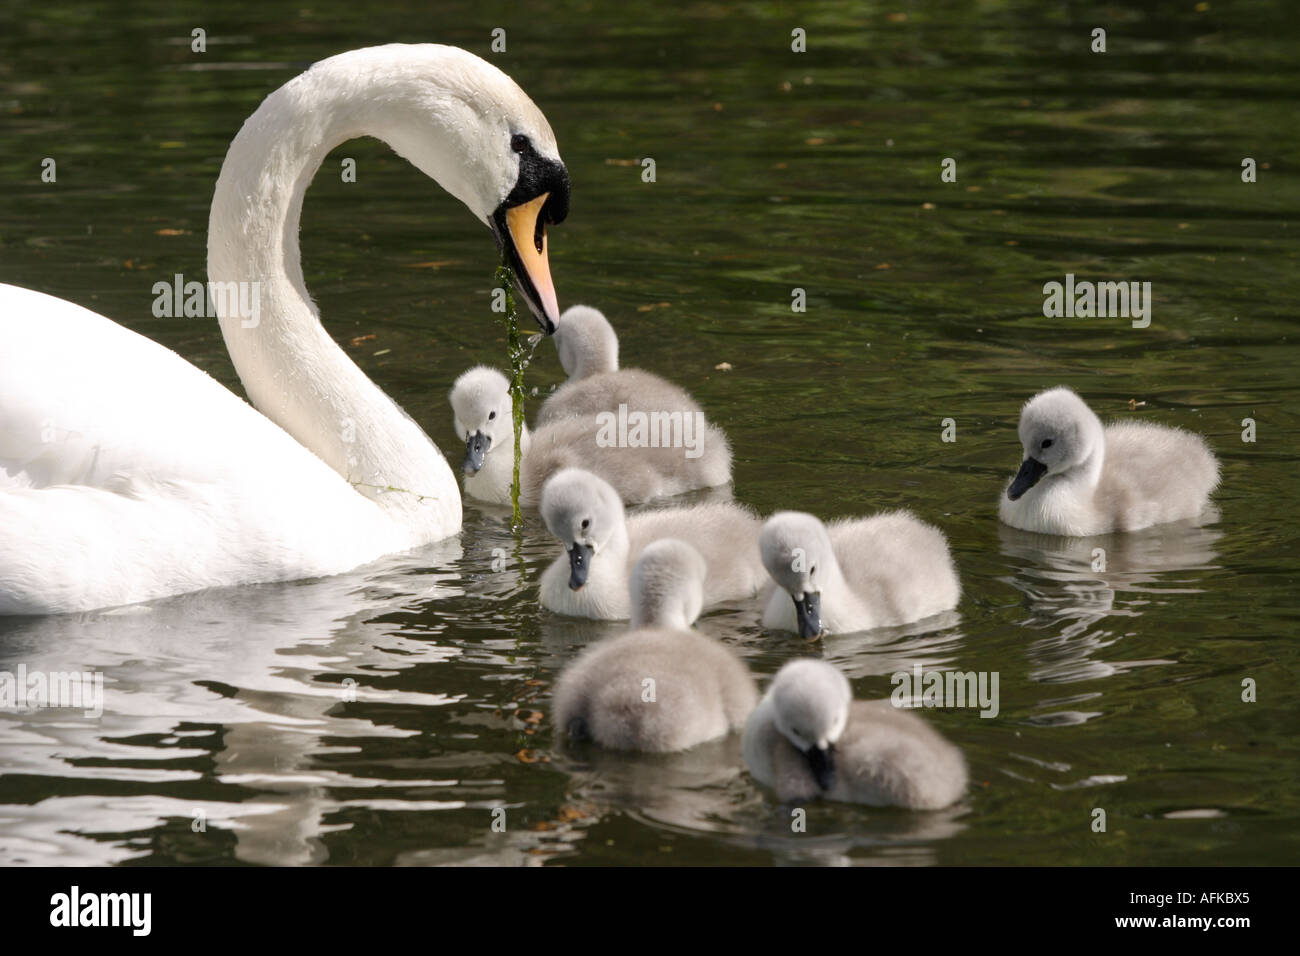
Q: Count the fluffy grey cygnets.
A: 7